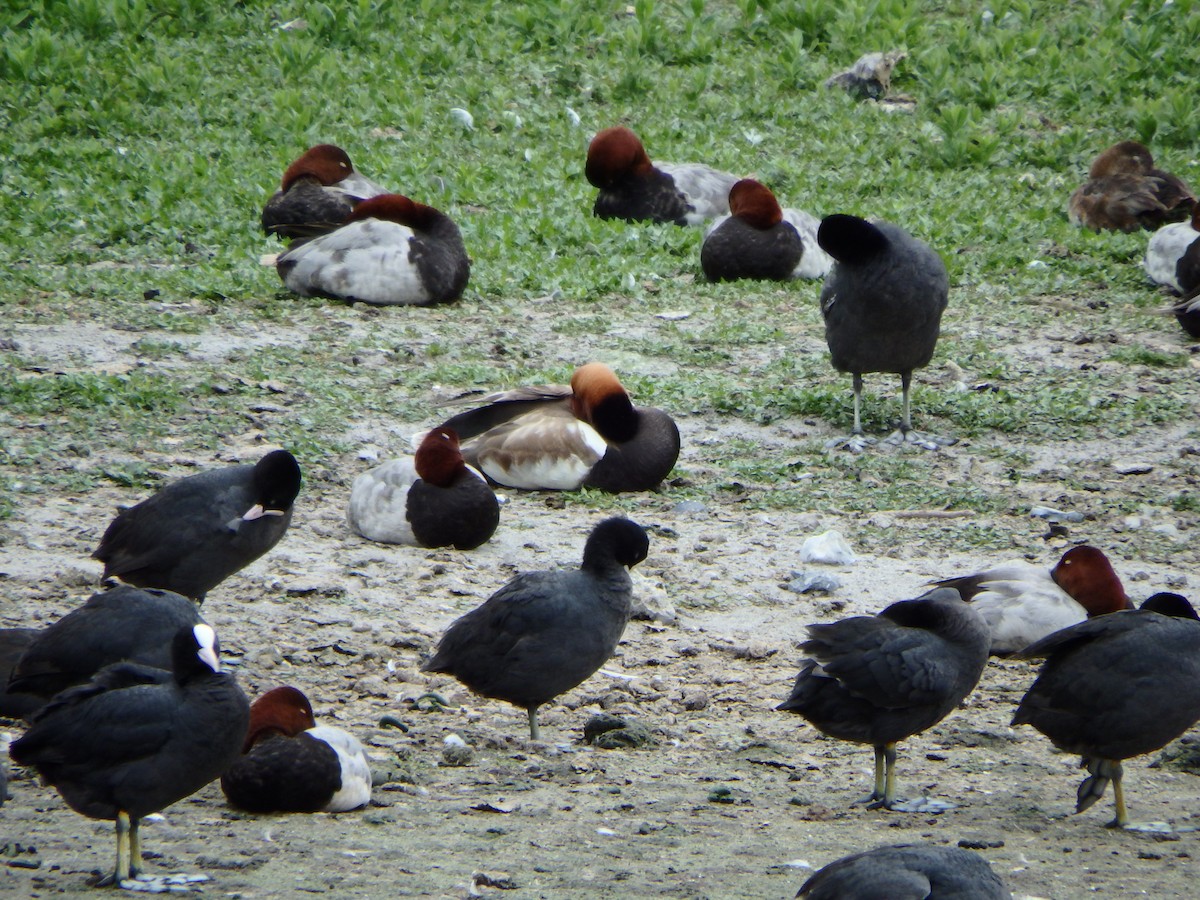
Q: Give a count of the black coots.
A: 9